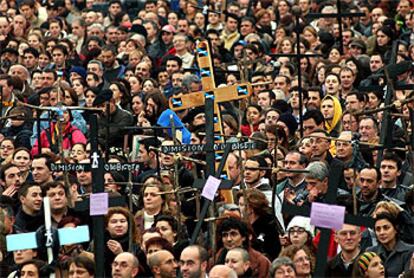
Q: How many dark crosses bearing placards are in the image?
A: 3